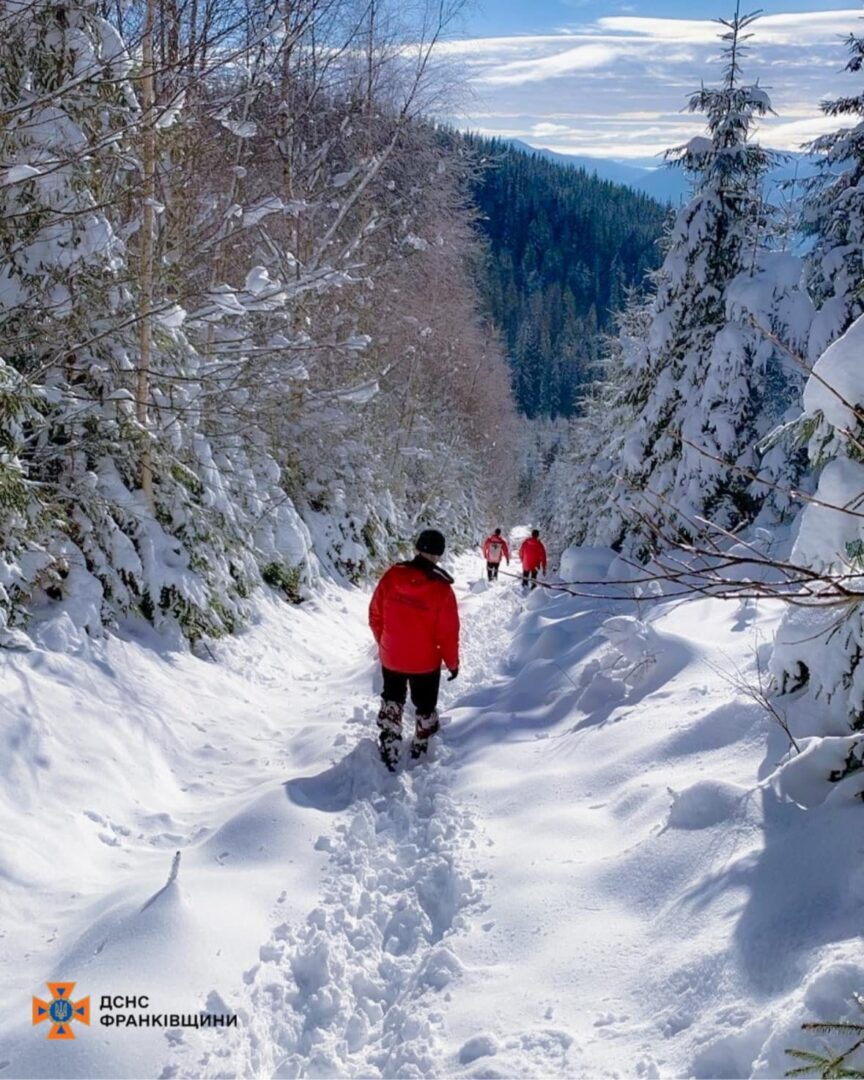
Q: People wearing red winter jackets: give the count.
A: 3